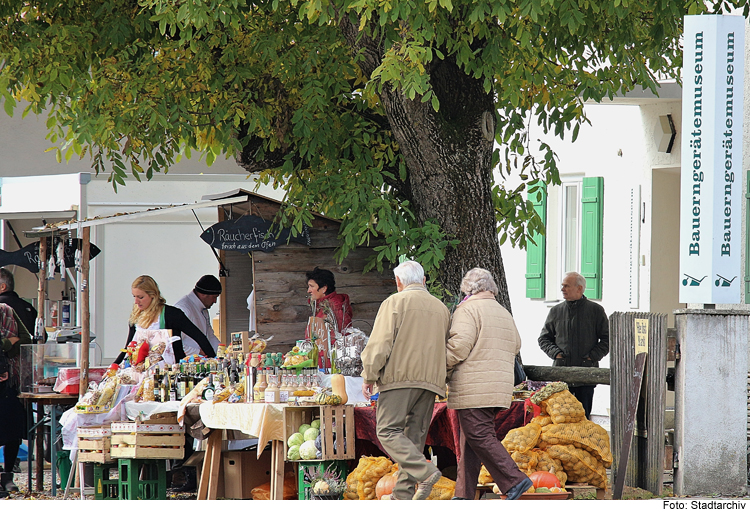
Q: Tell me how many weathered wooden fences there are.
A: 1